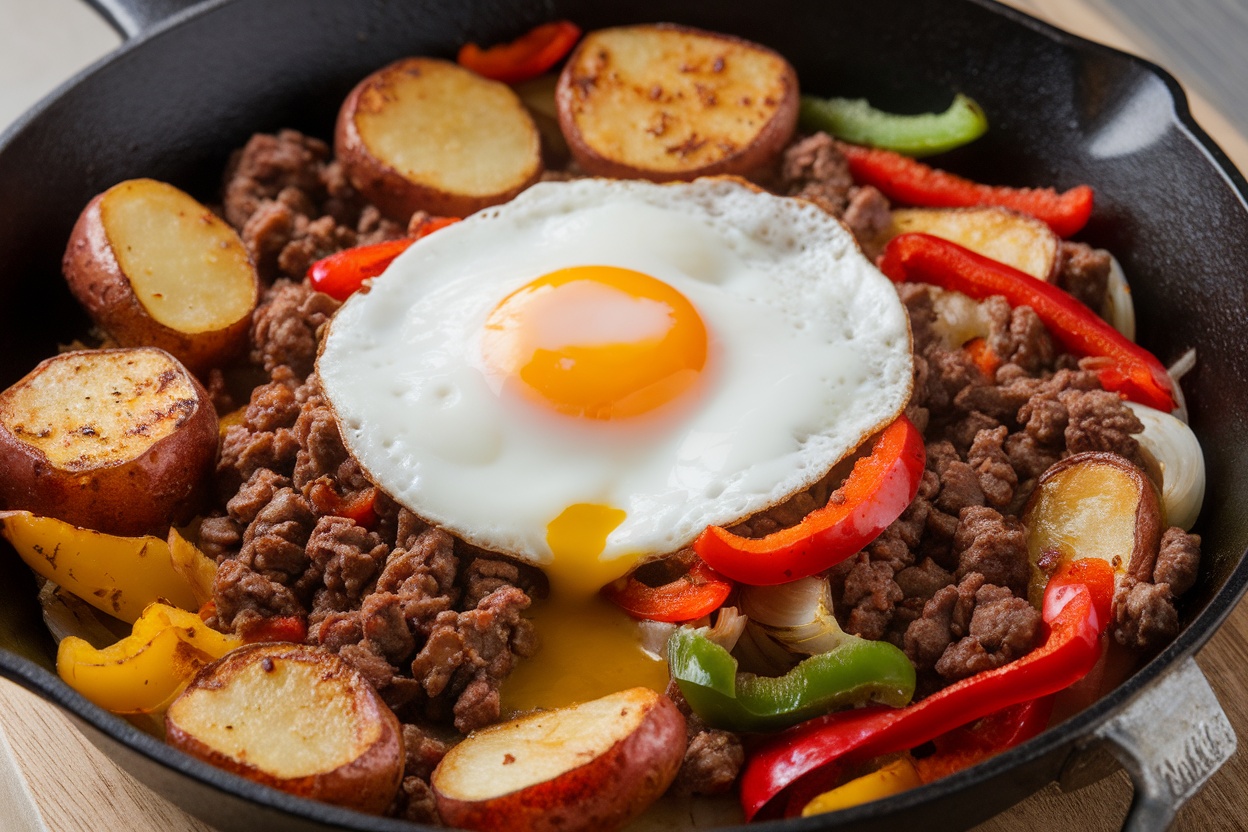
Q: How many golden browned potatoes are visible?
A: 8